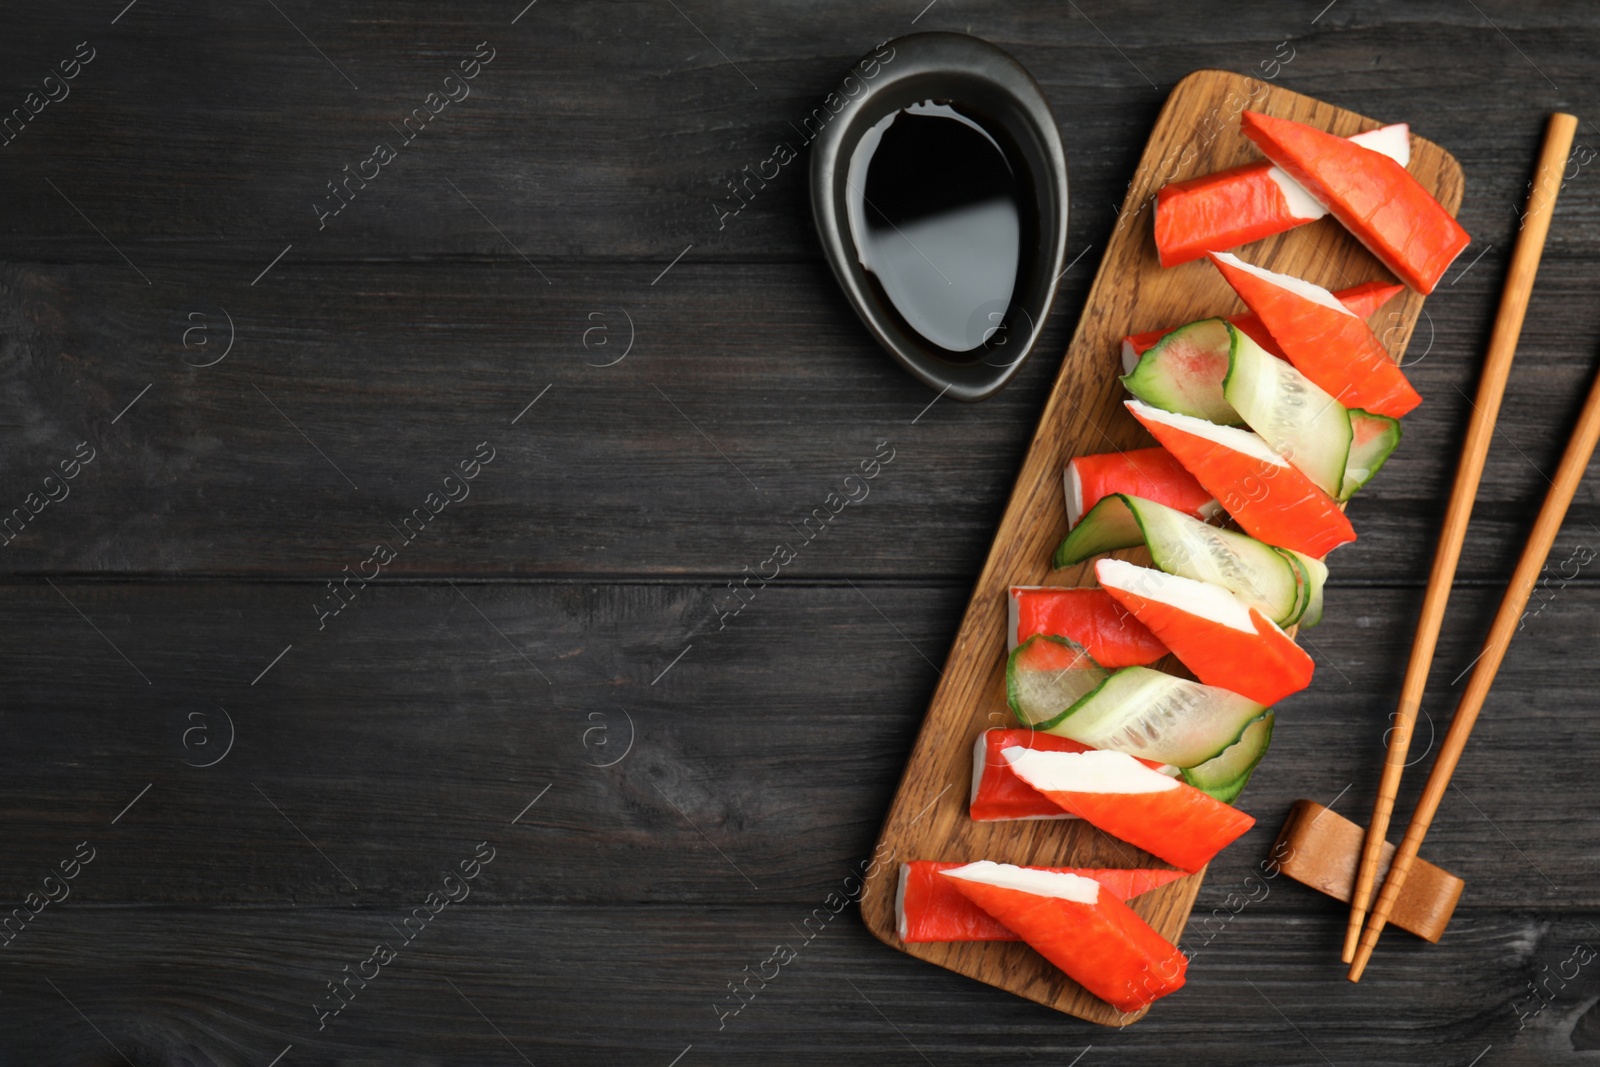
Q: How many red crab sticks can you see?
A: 12